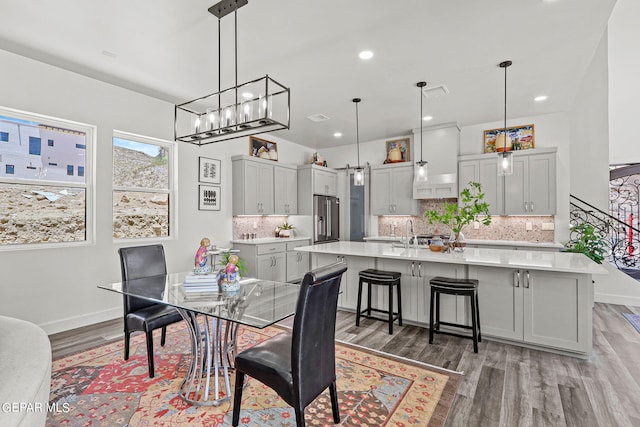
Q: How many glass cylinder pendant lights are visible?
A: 3